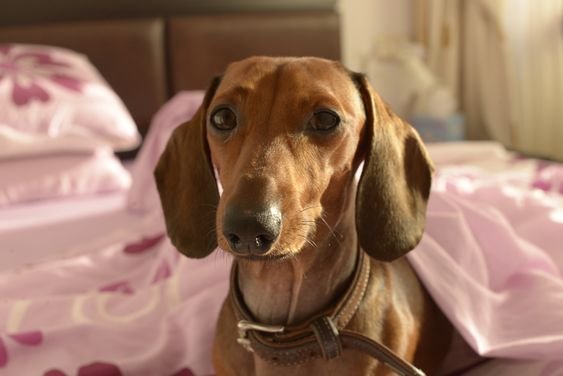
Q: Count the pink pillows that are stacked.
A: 2